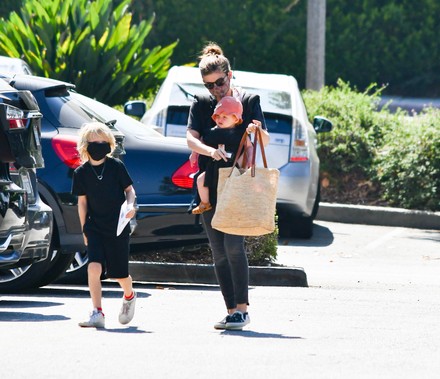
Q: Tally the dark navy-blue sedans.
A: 1